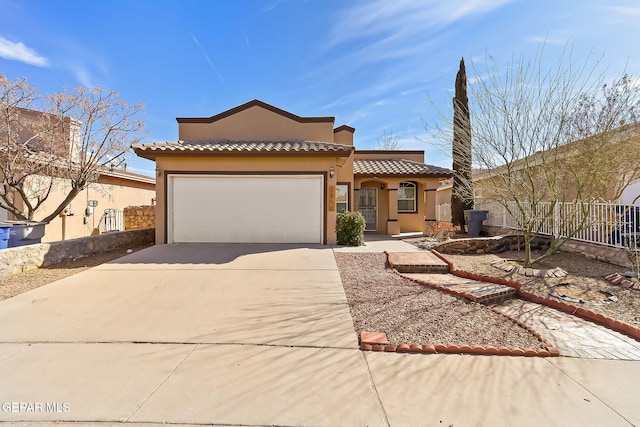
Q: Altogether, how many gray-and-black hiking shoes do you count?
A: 0